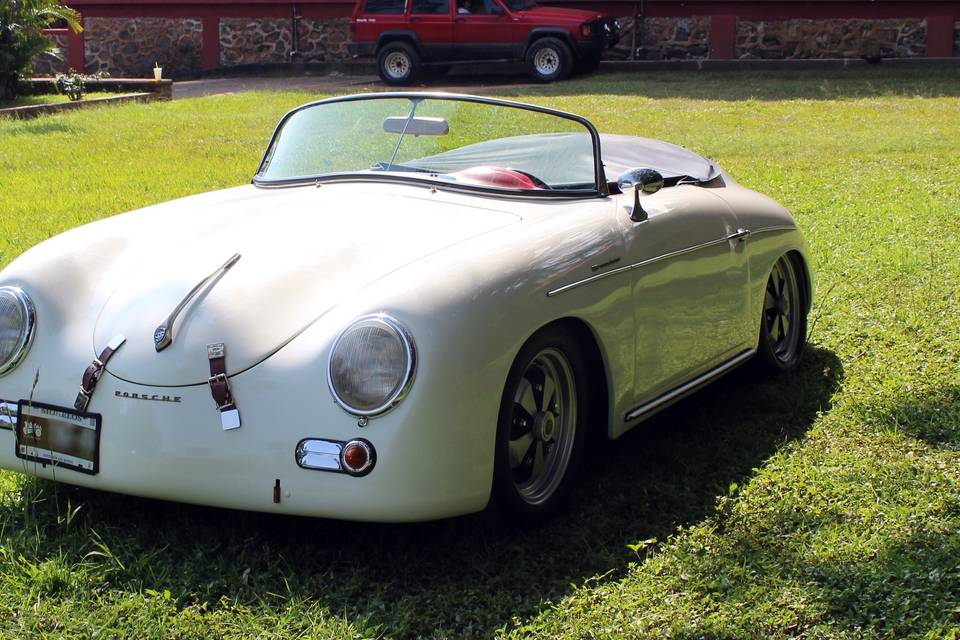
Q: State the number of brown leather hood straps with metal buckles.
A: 2